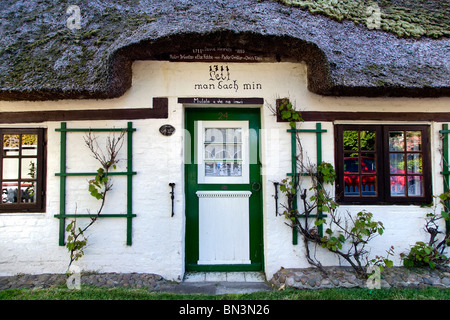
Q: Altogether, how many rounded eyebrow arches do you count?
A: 1